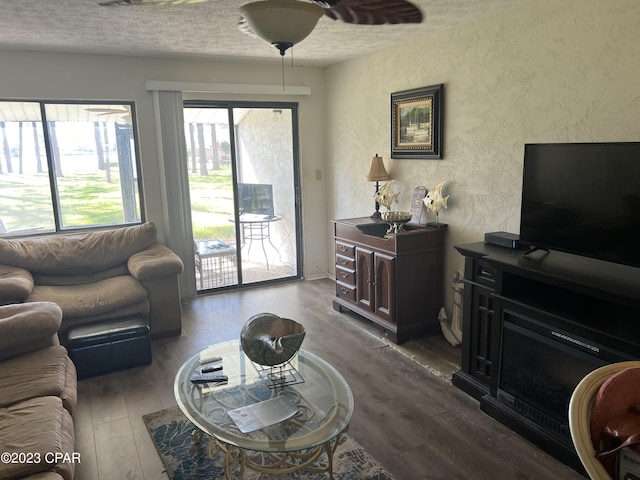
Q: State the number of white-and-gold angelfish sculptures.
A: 2